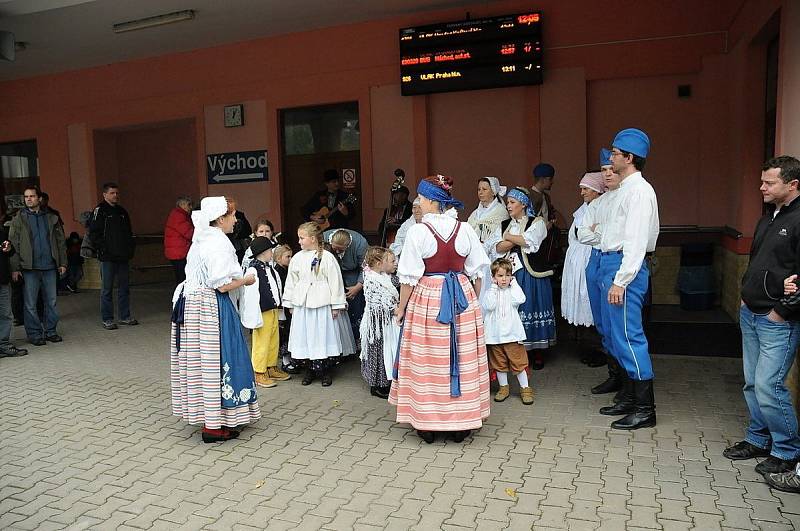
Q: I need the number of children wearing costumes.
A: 6